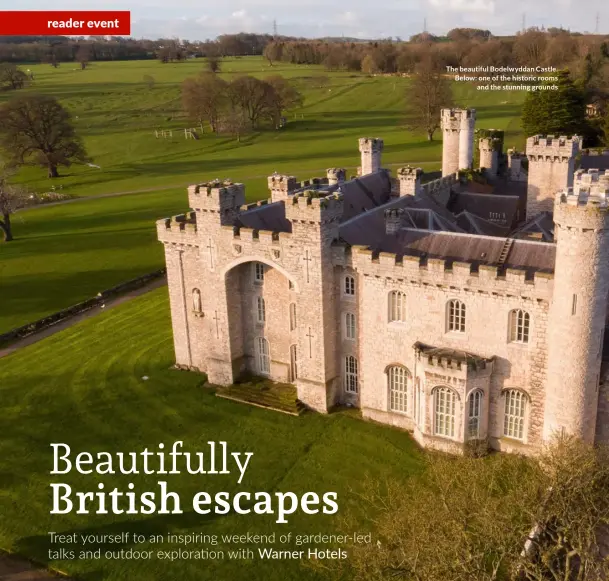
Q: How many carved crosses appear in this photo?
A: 4